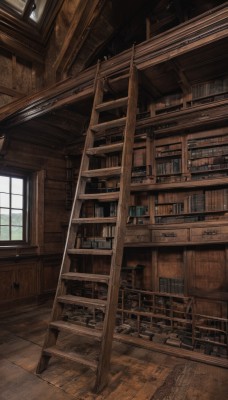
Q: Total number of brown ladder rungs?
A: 11